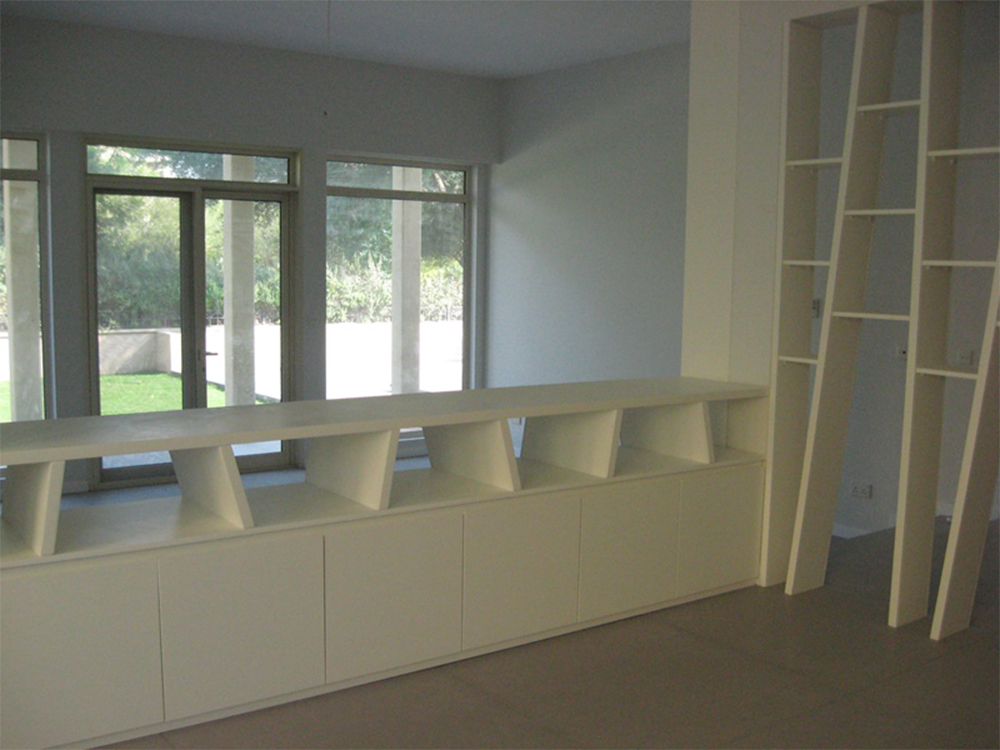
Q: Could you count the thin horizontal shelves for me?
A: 9